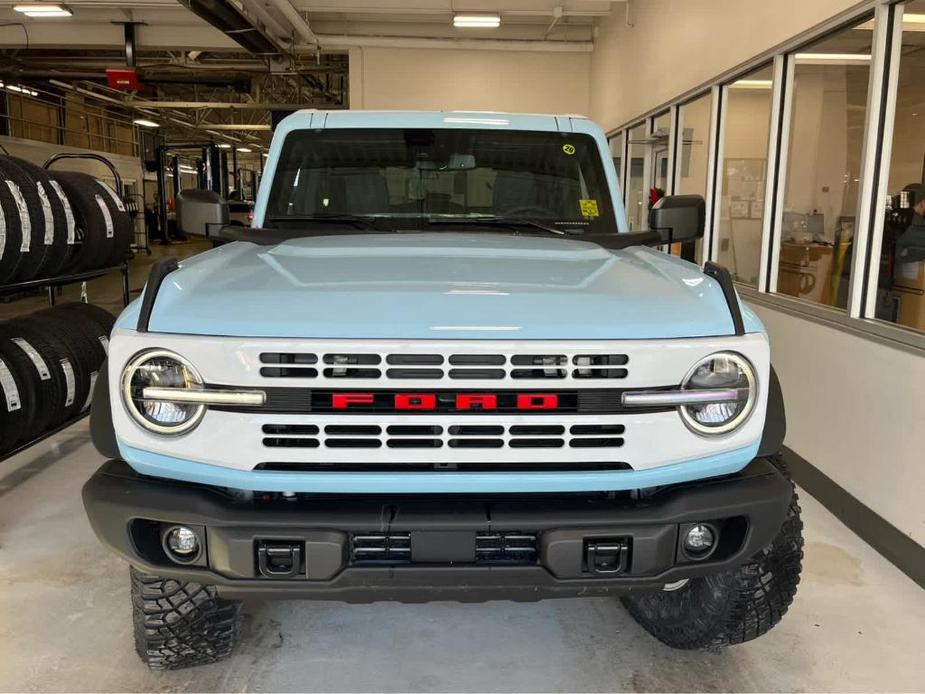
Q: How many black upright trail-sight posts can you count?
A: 2